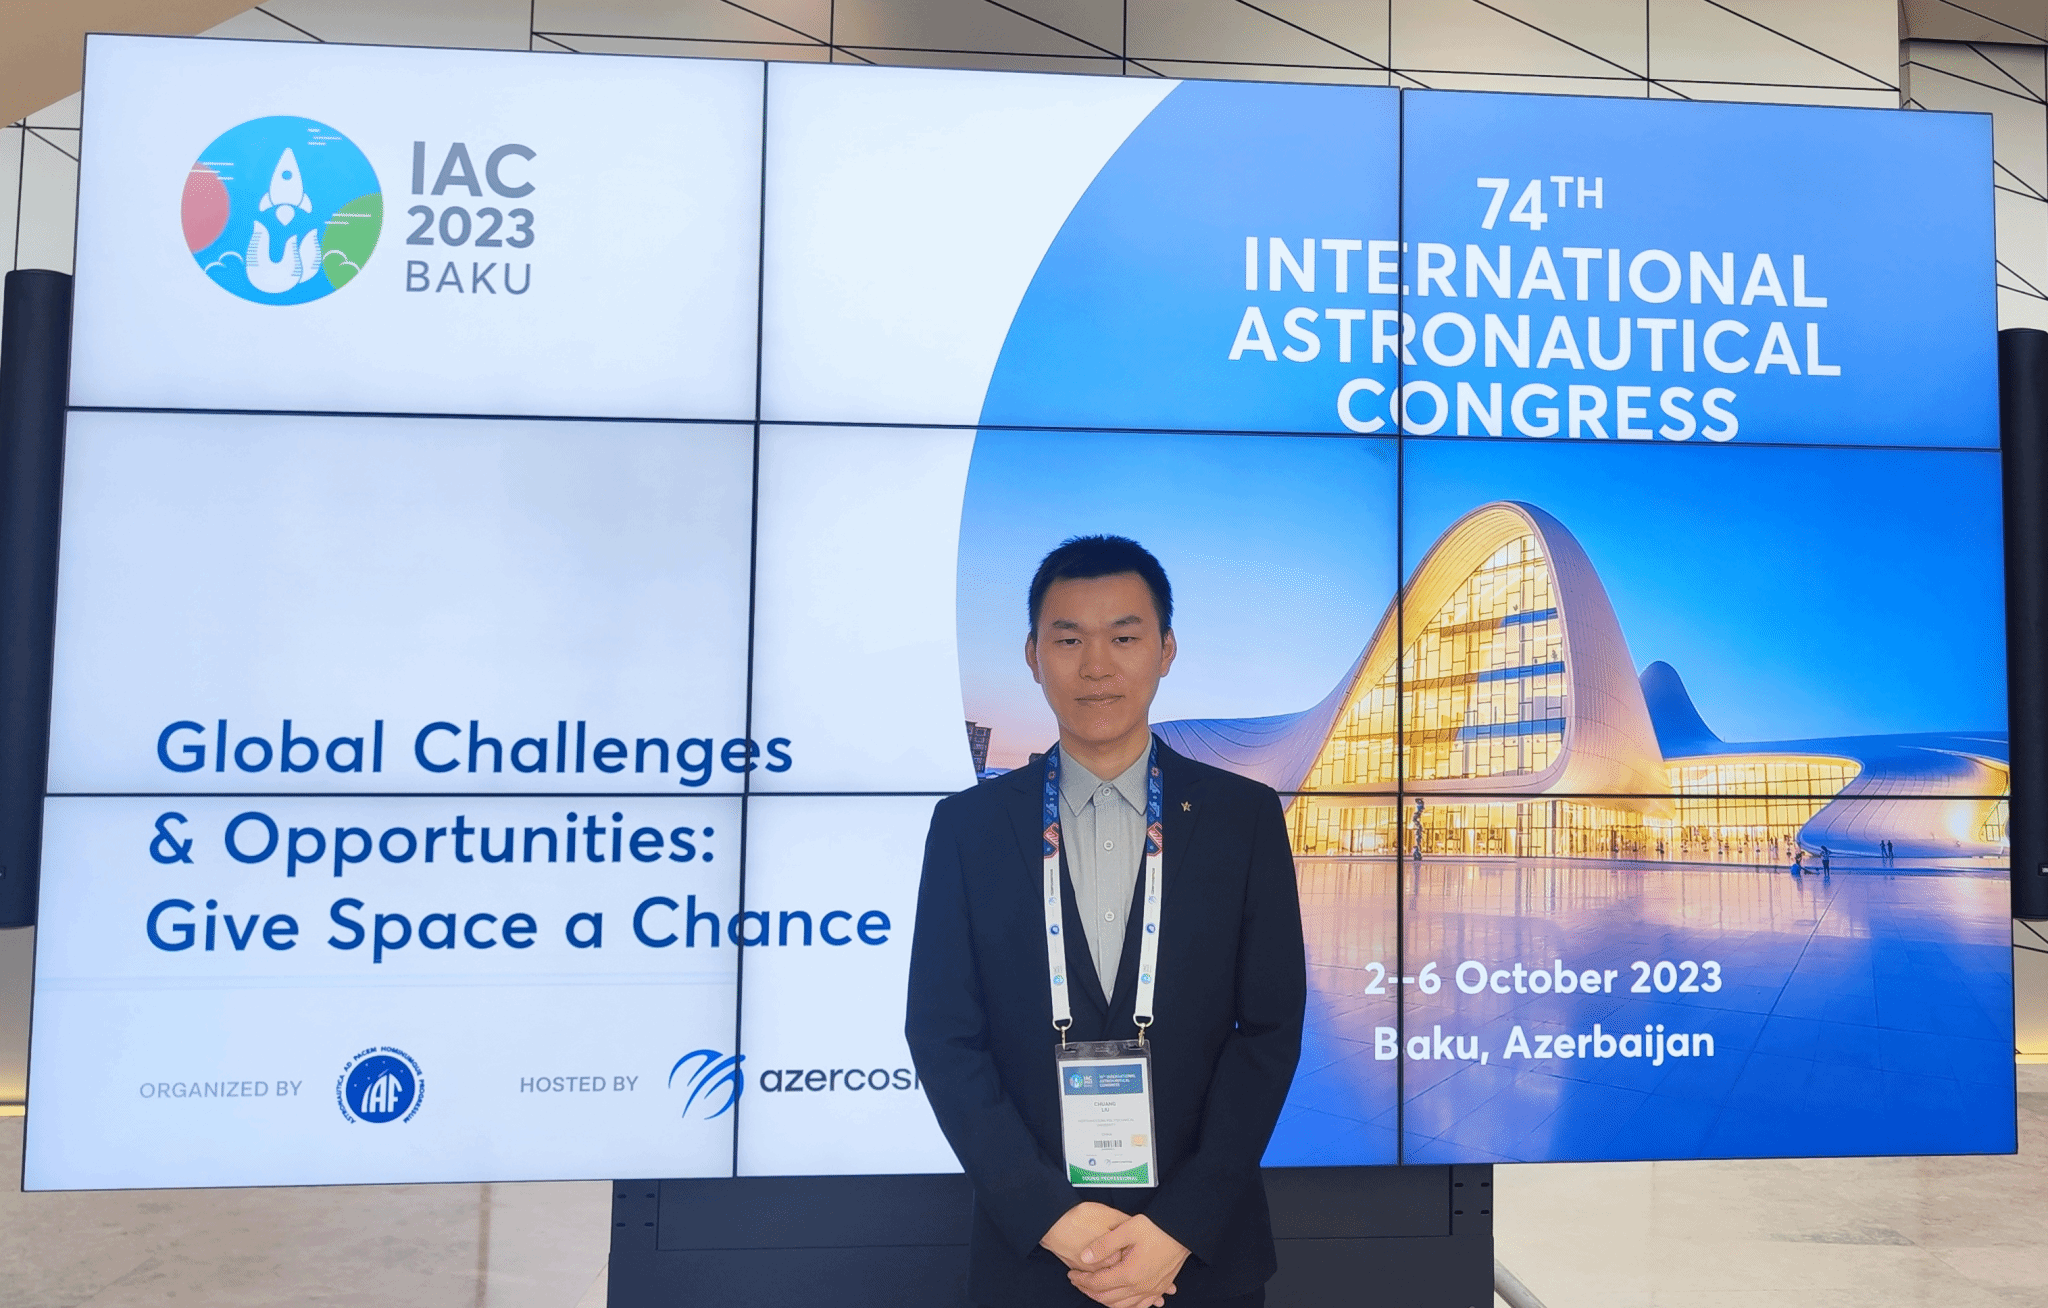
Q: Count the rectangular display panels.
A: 9